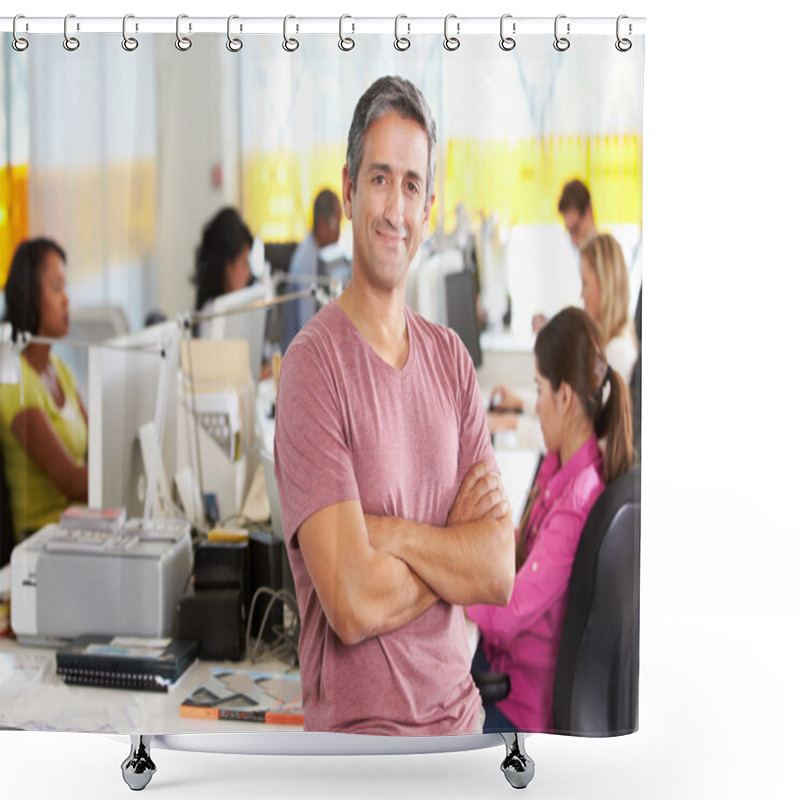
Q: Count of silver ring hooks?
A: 12